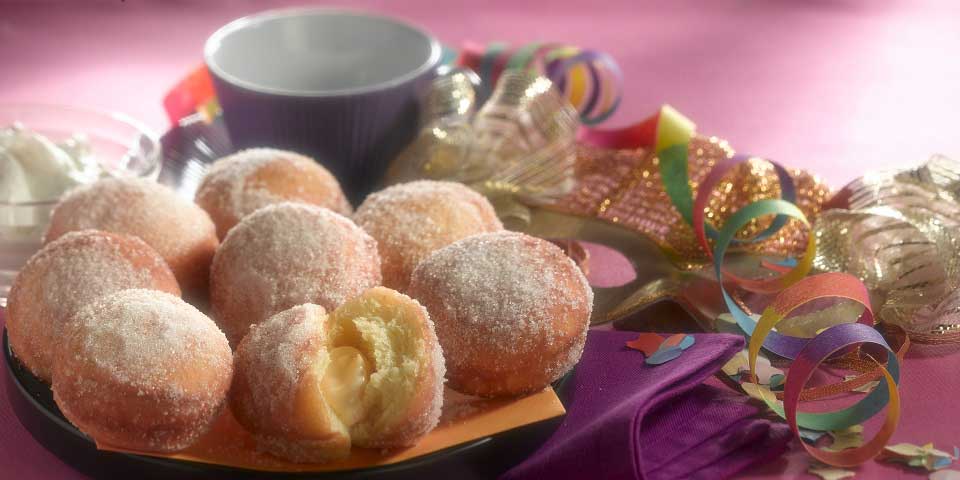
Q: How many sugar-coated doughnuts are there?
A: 8